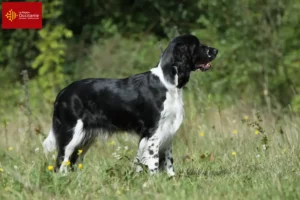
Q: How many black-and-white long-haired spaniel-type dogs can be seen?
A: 1